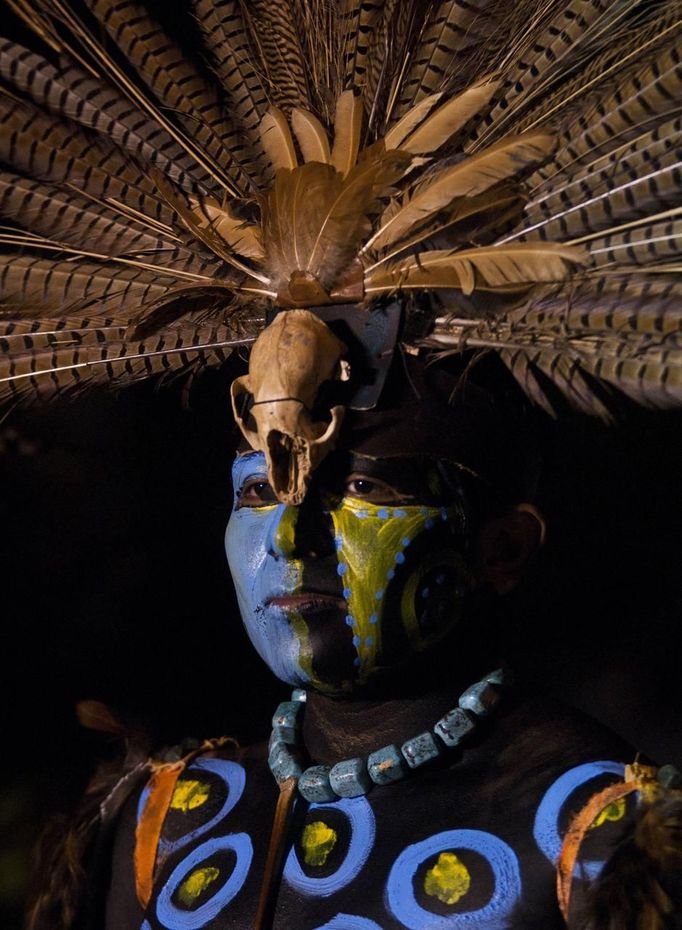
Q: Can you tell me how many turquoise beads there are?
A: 11